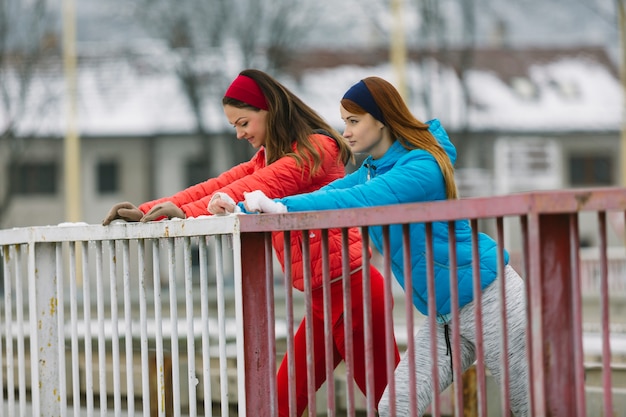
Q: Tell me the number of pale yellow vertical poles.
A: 3